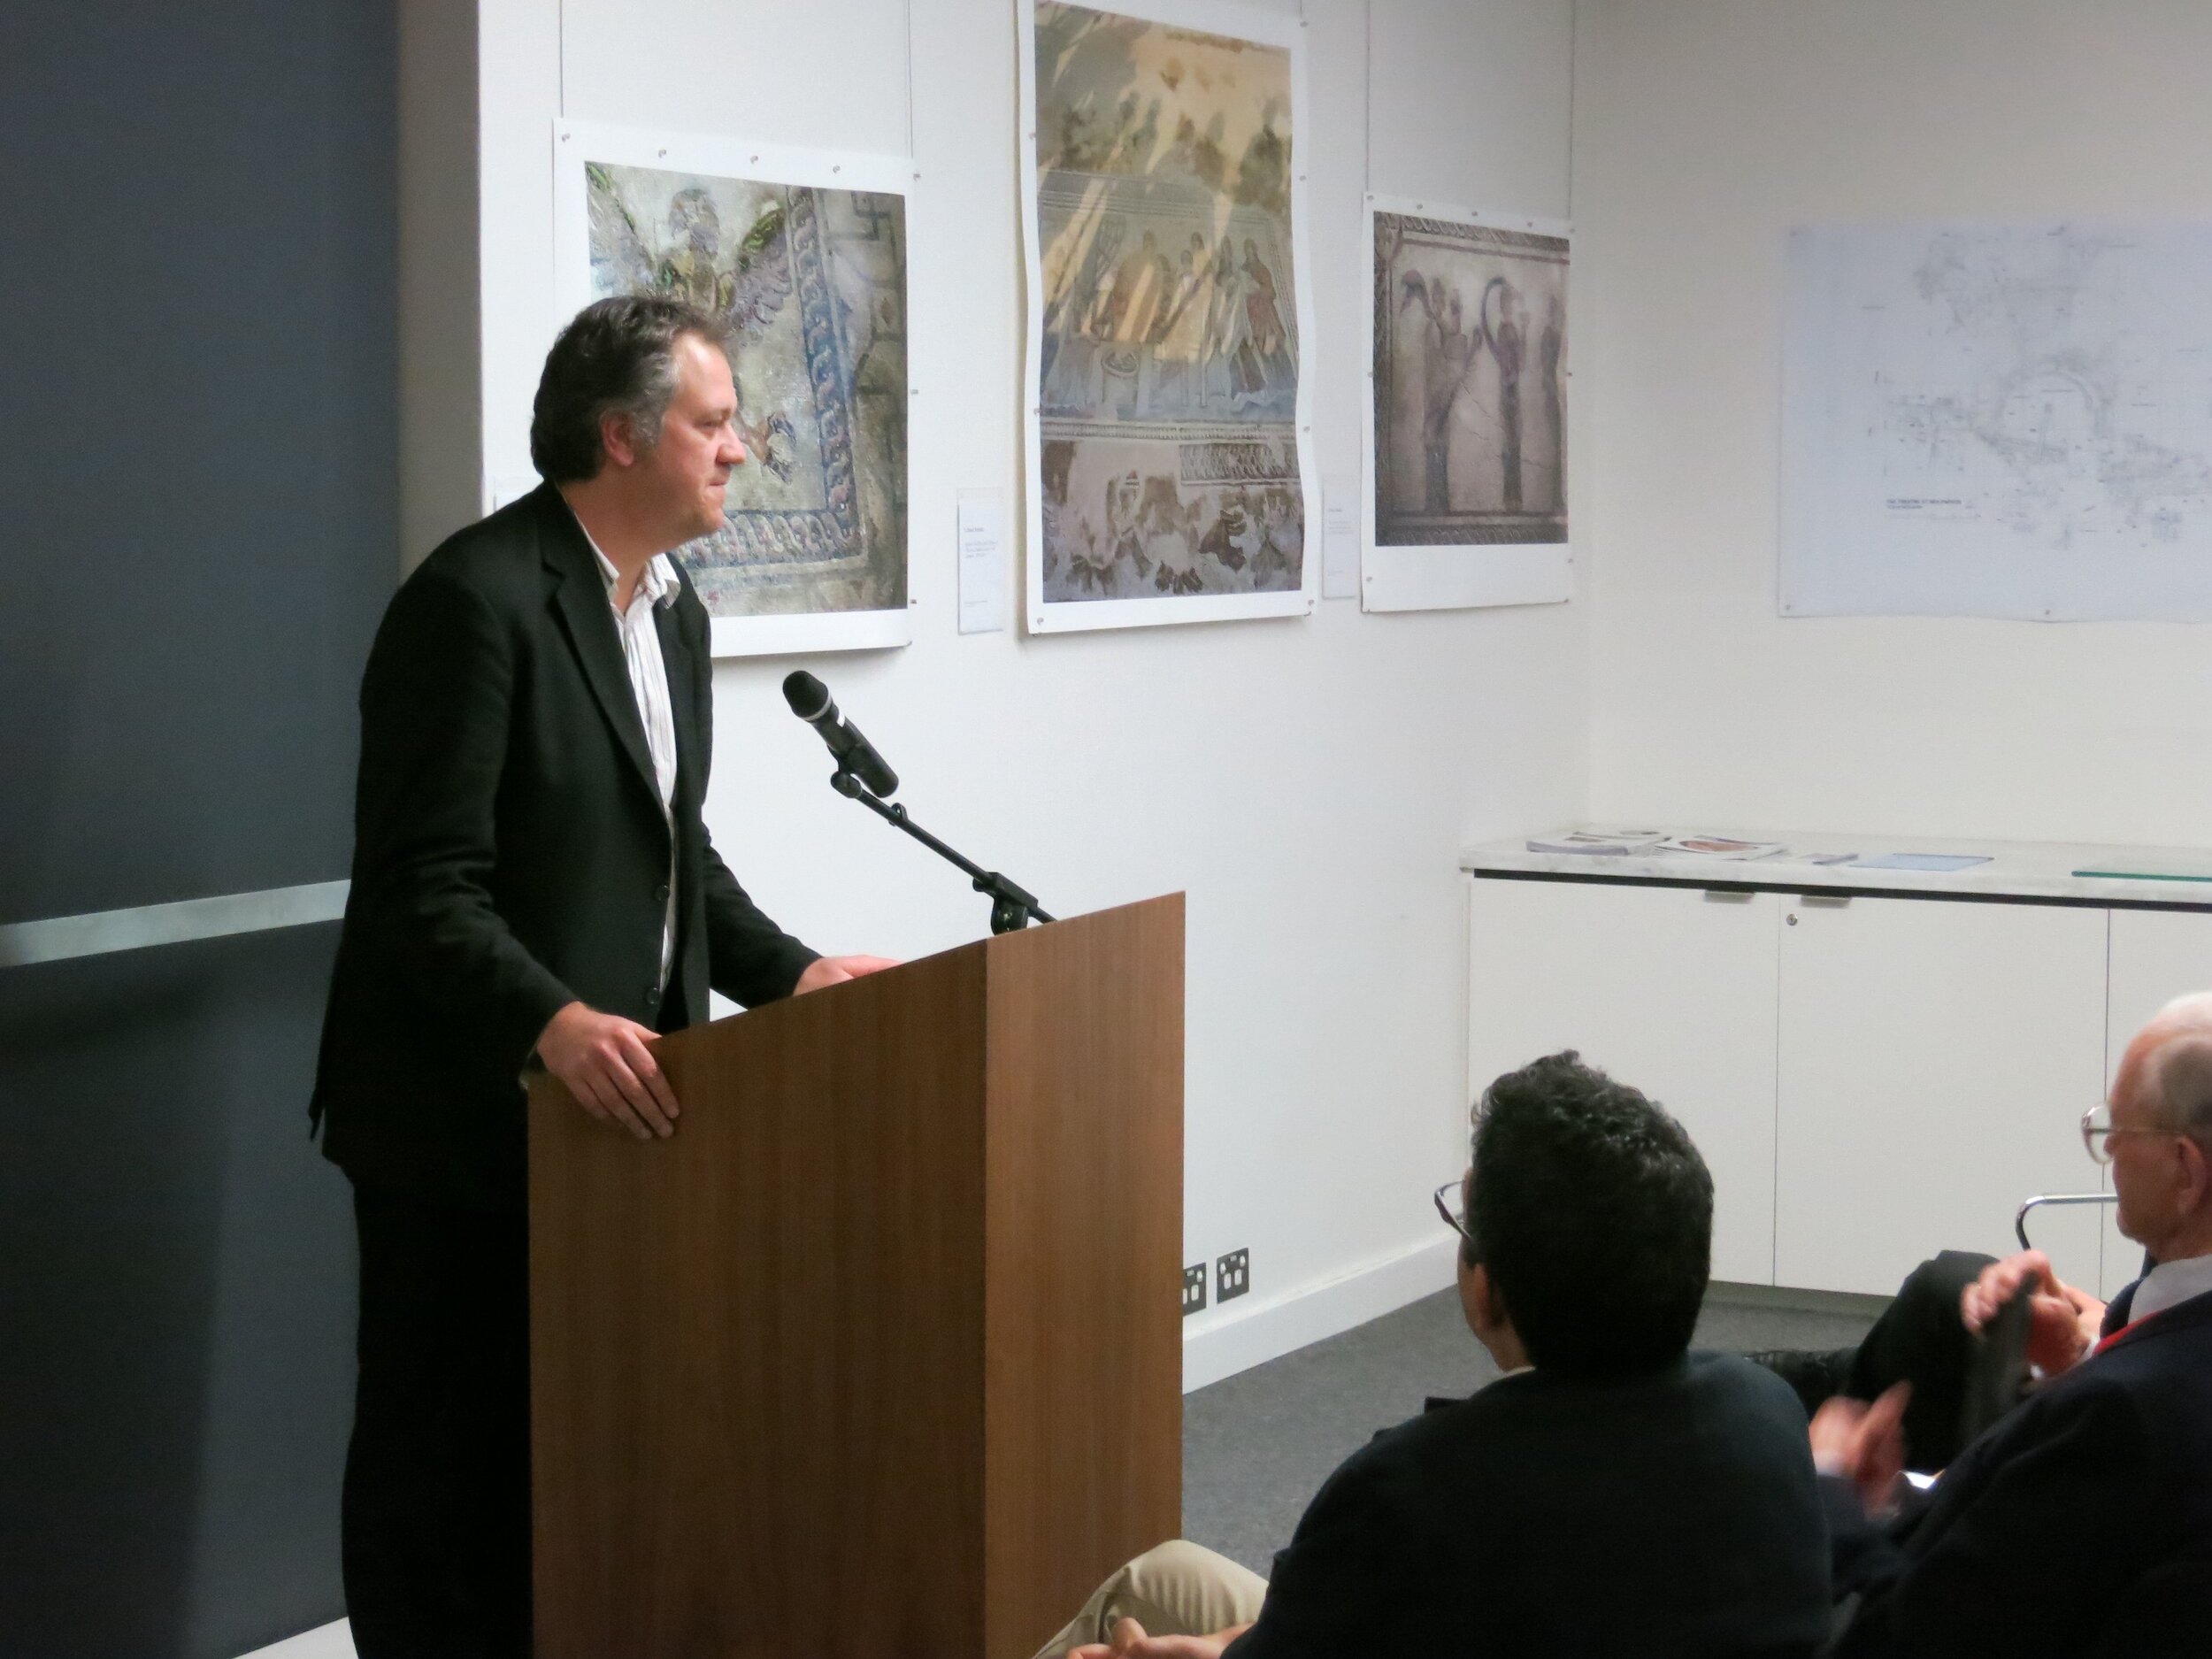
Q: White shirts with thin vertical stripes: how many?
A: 1